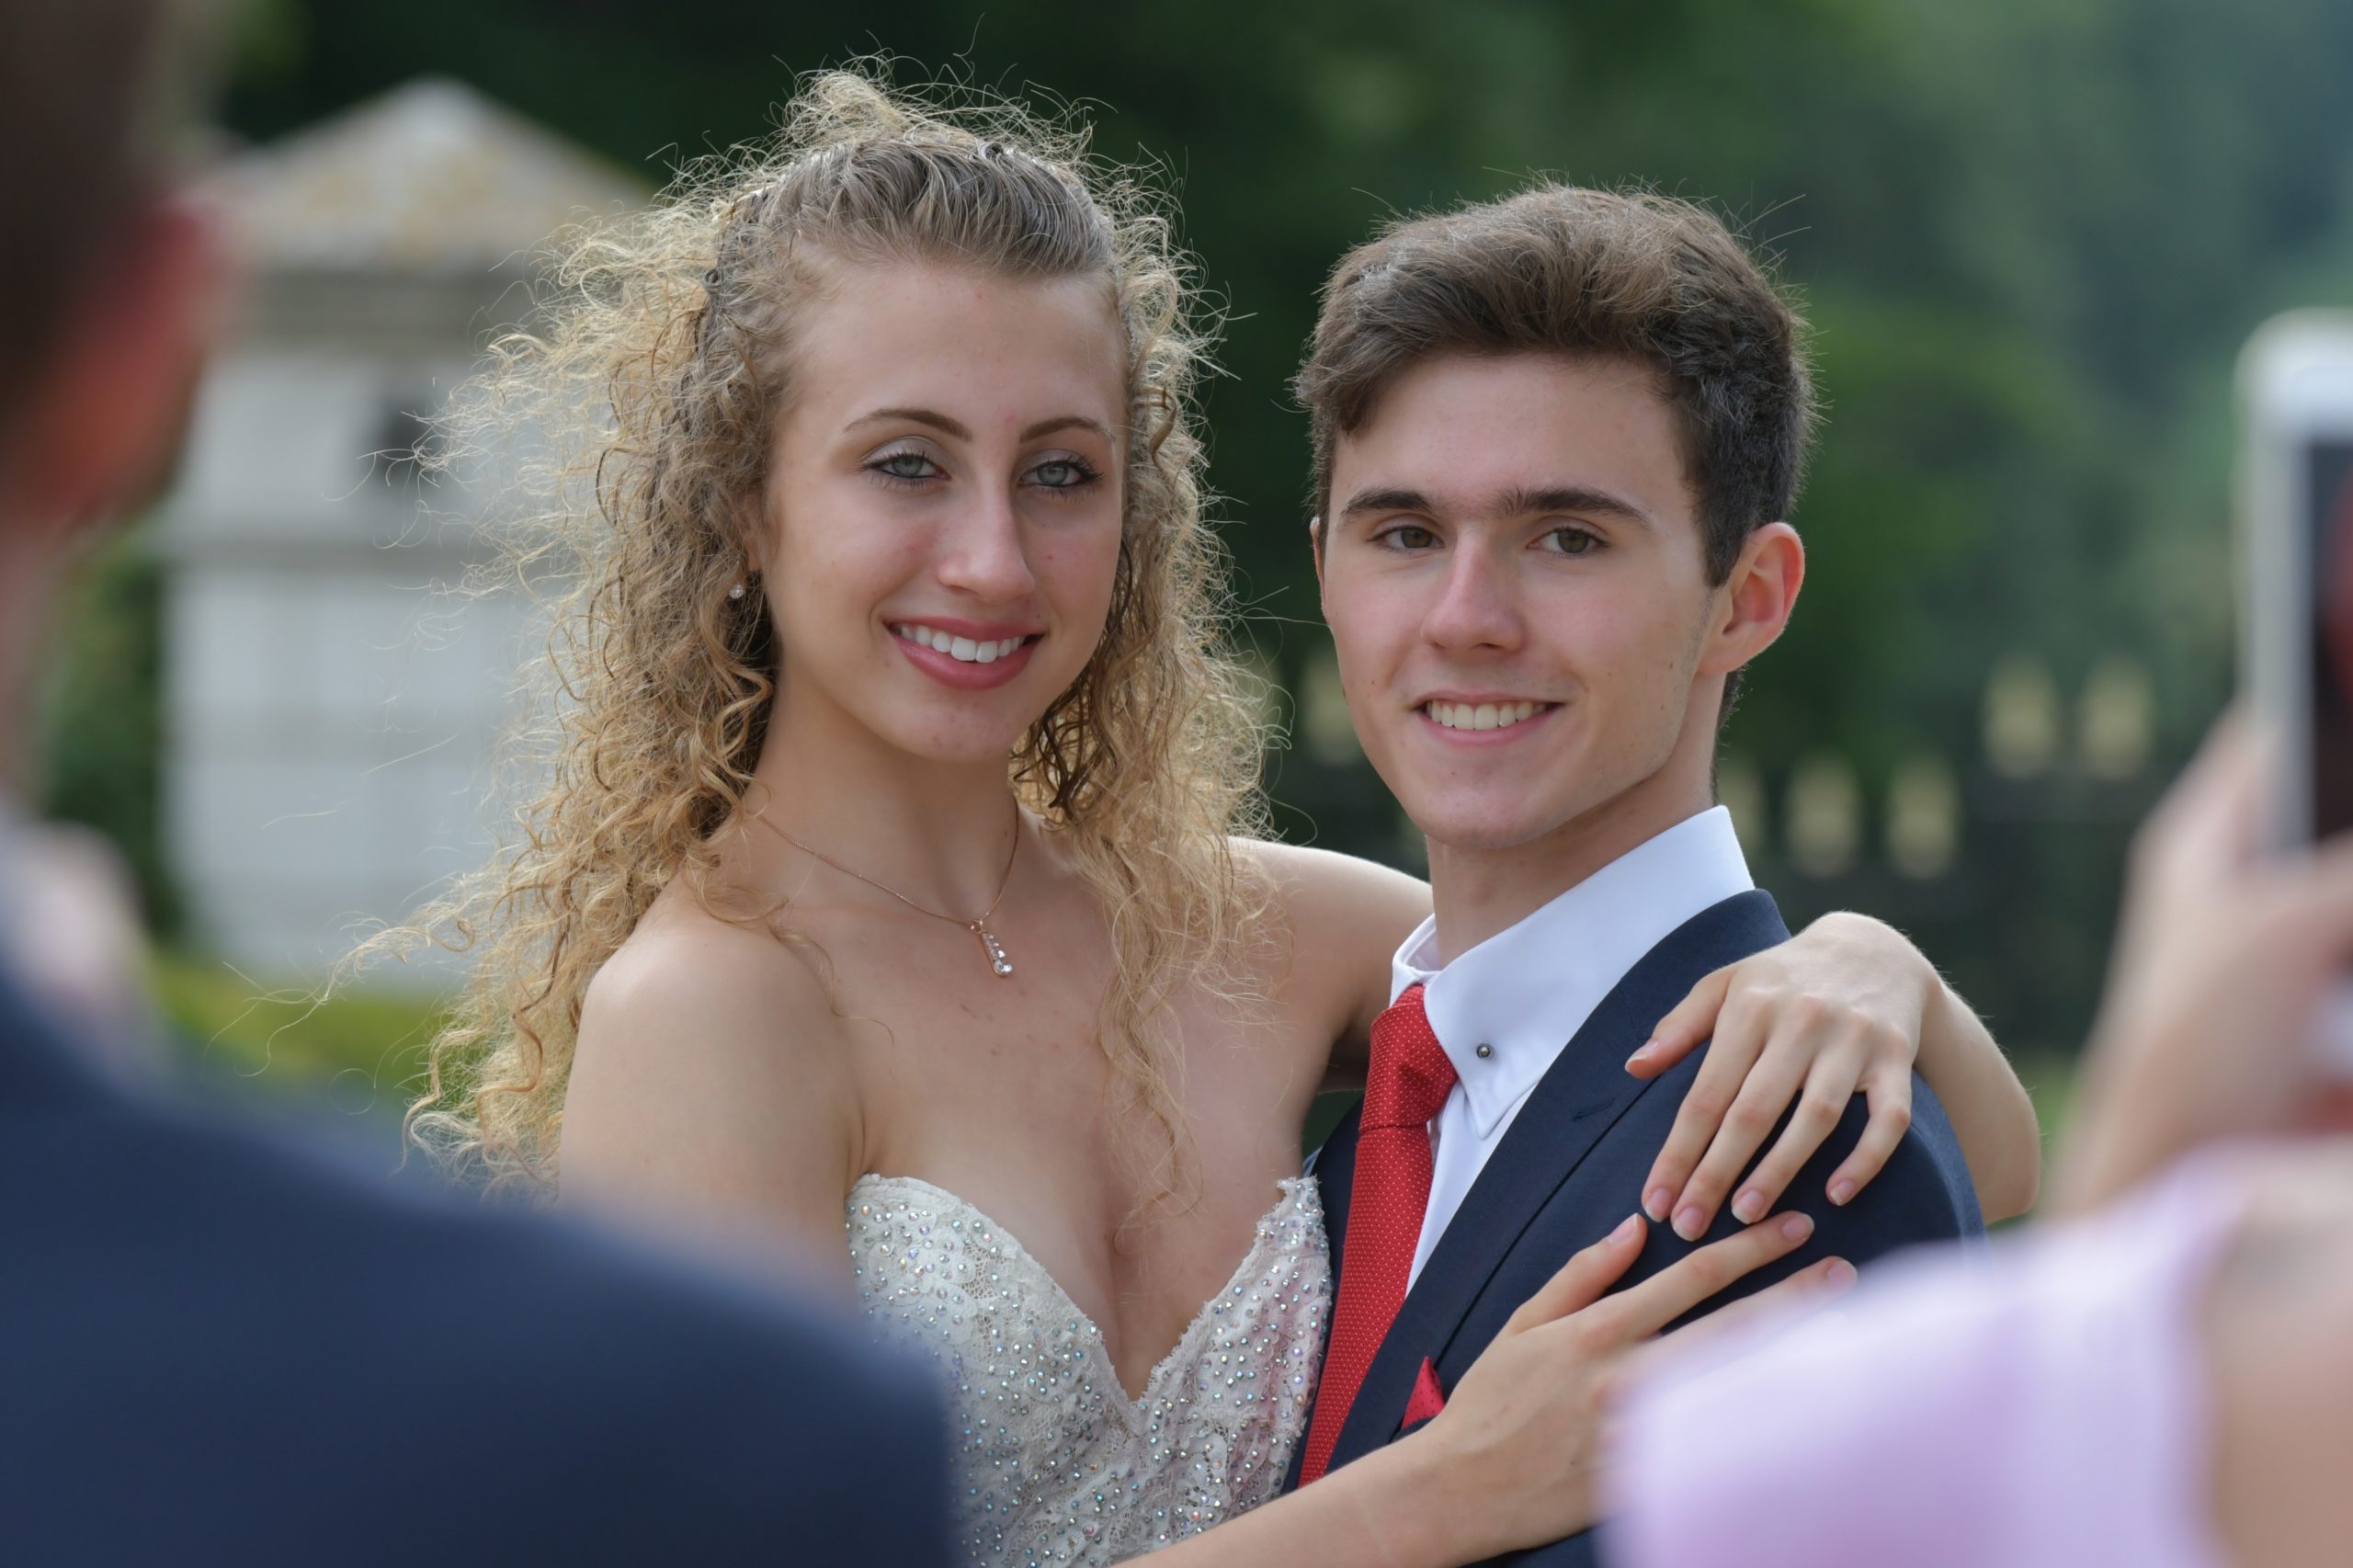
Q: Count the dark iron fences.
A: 1